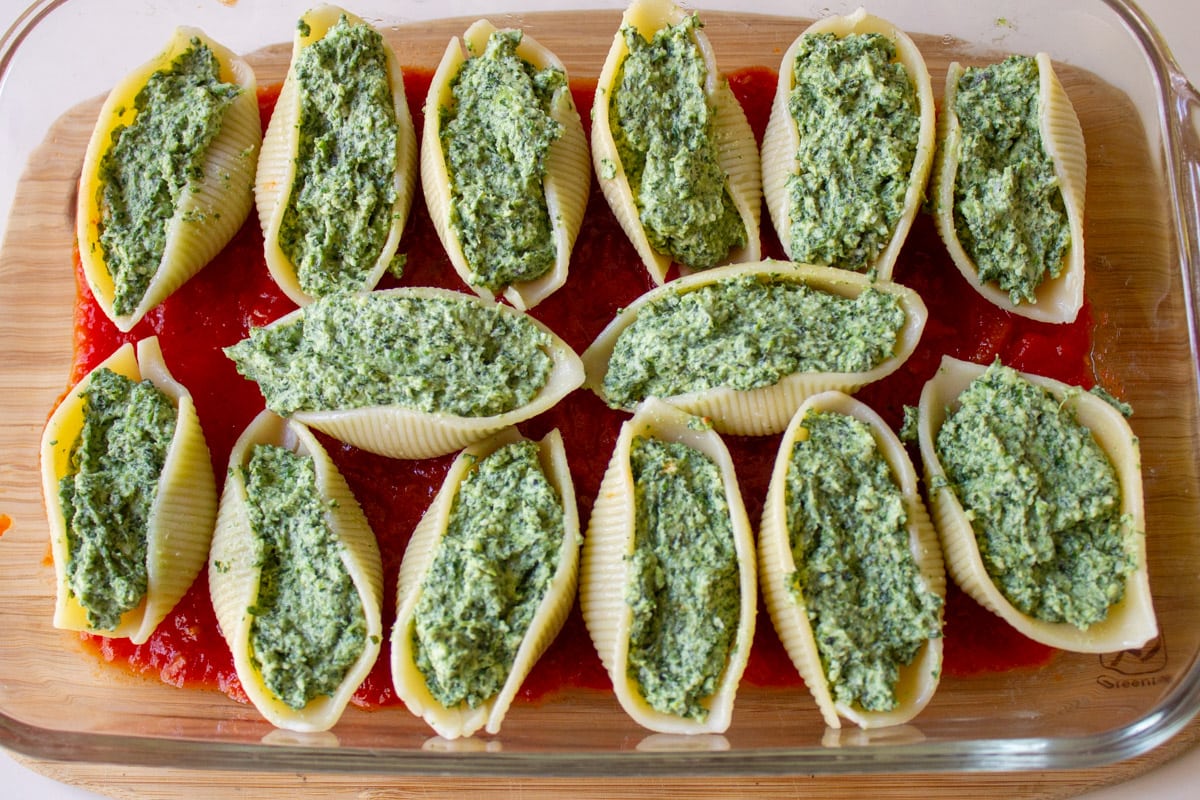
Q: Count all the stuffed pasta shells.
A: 14